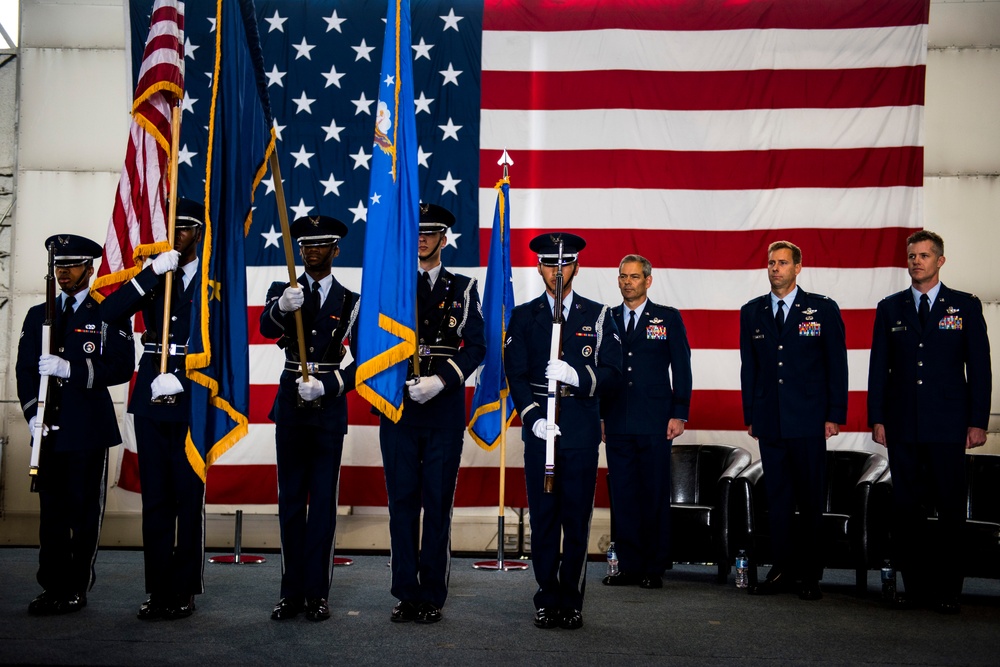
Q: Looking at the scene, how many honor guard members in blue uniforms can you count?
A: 5